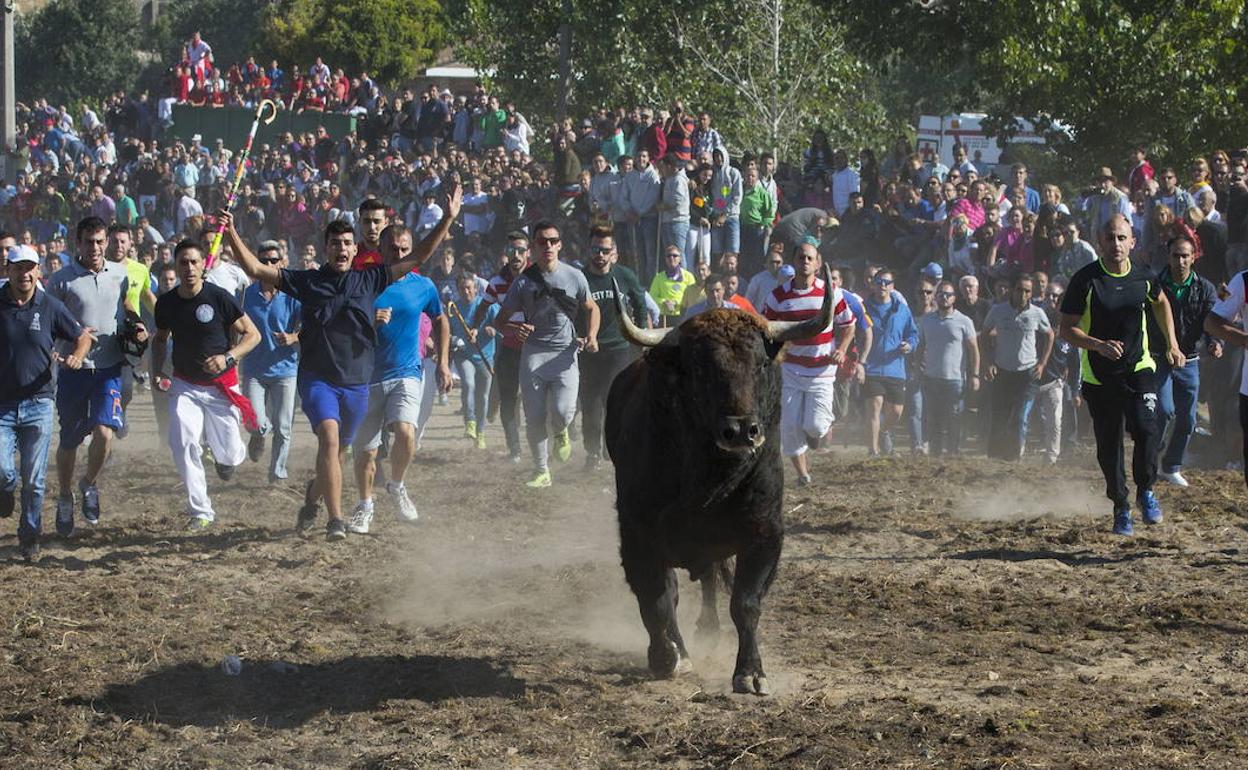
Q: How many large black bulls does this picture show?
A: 1